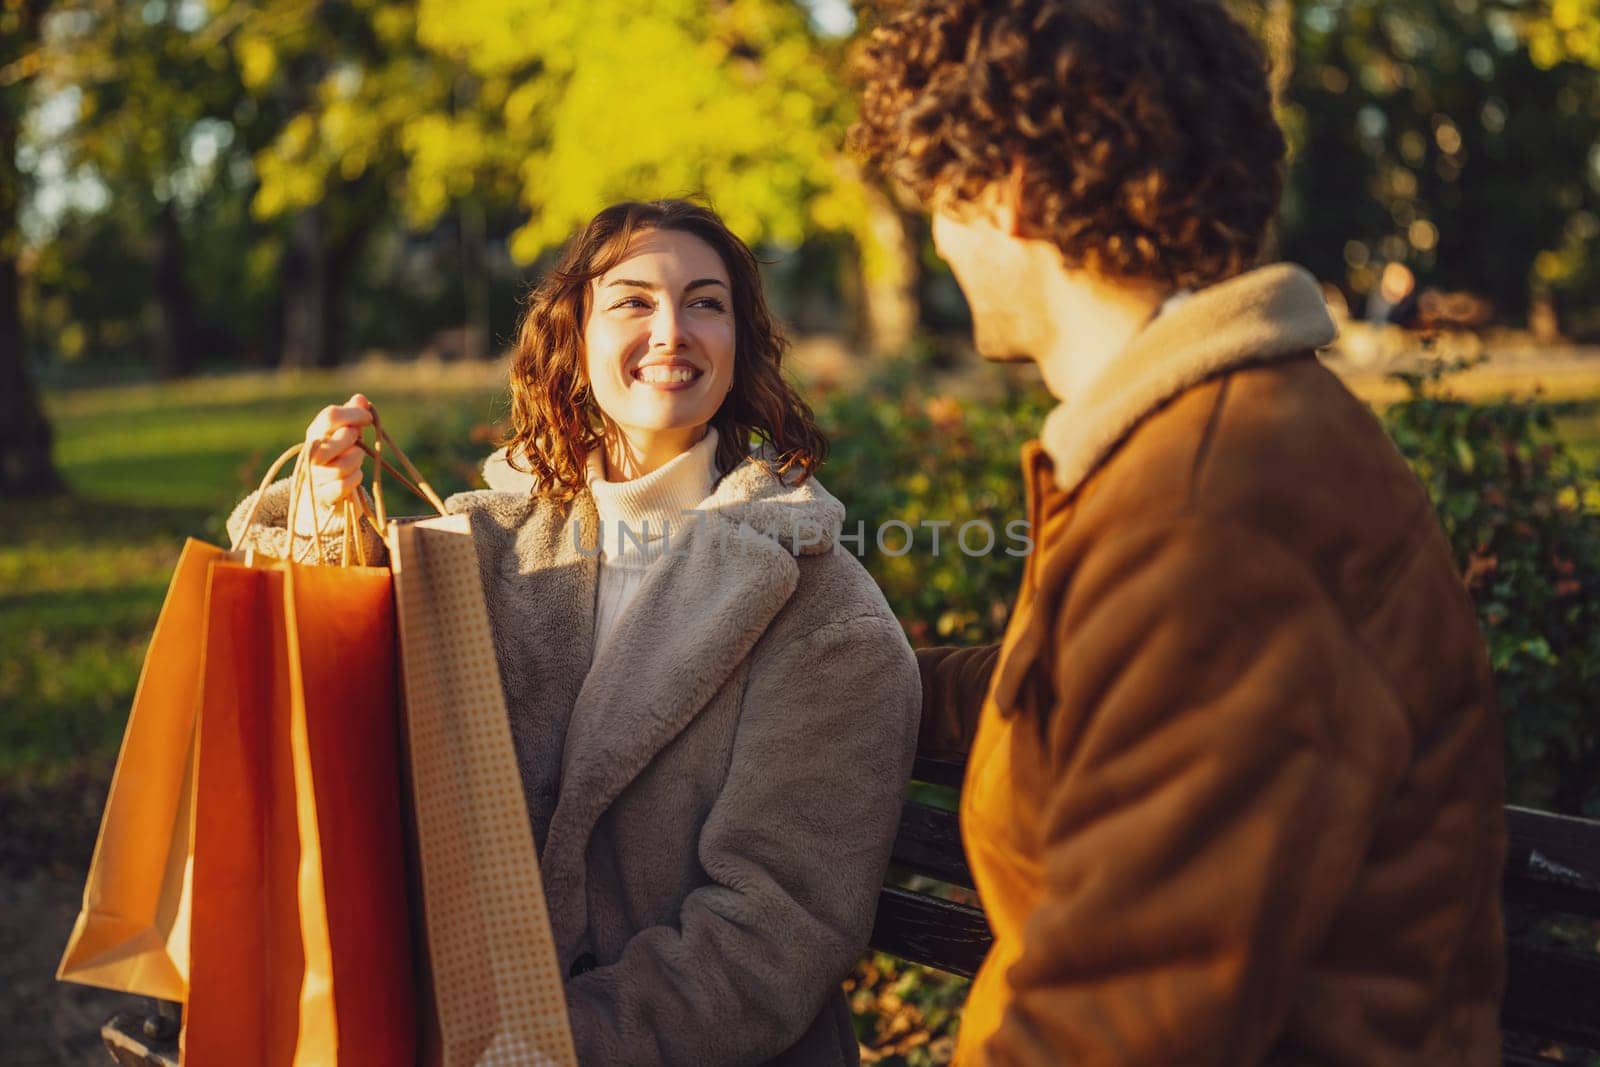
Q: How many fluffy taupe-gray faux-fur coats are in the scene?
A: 1